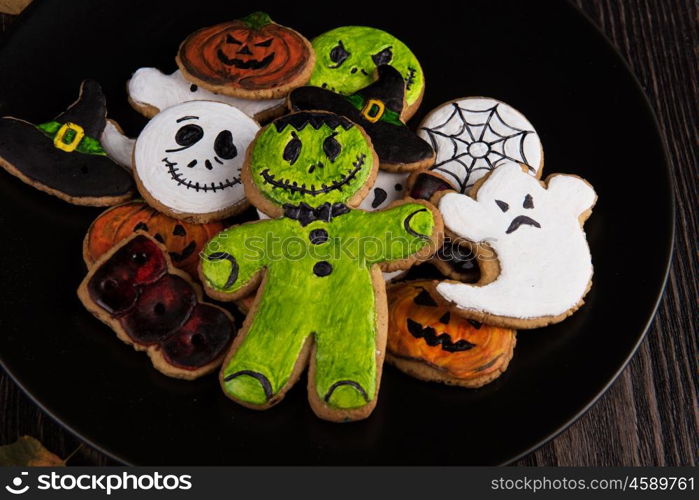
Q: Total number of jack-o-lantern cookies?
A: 3